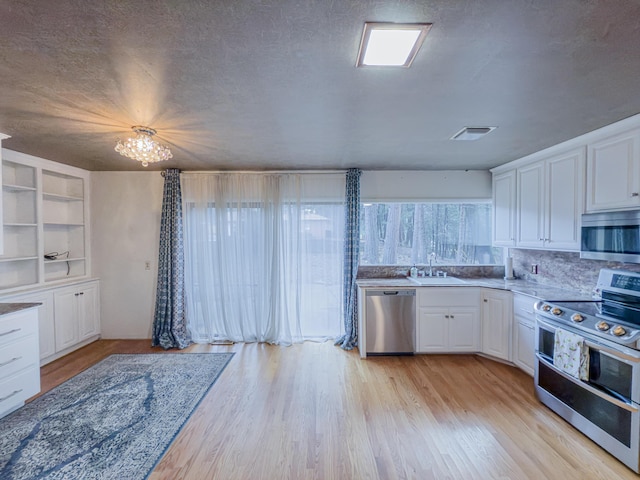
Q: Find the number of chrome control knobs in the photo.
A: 5